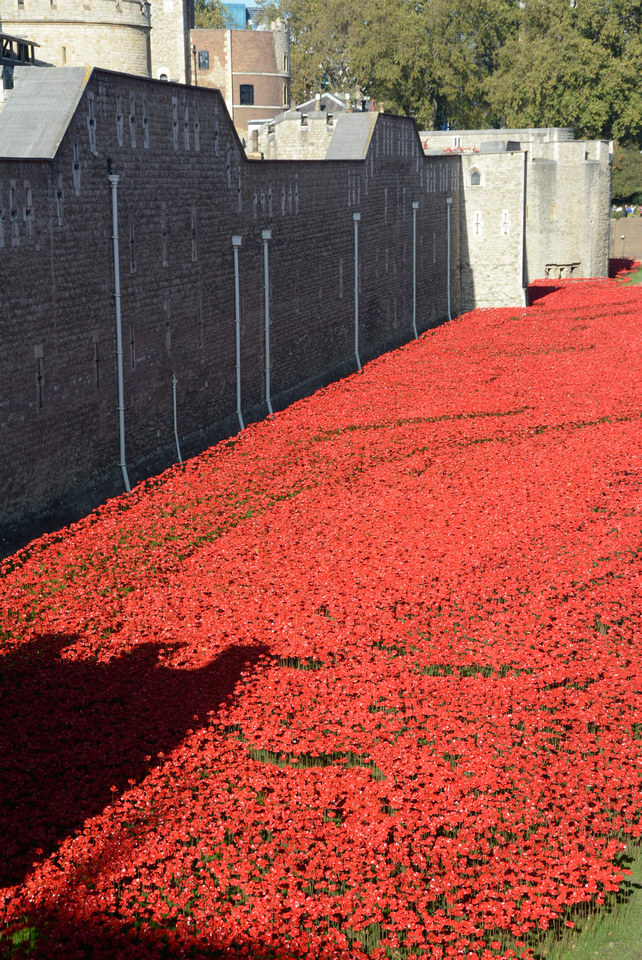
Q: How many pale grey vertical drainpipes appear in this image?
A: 7